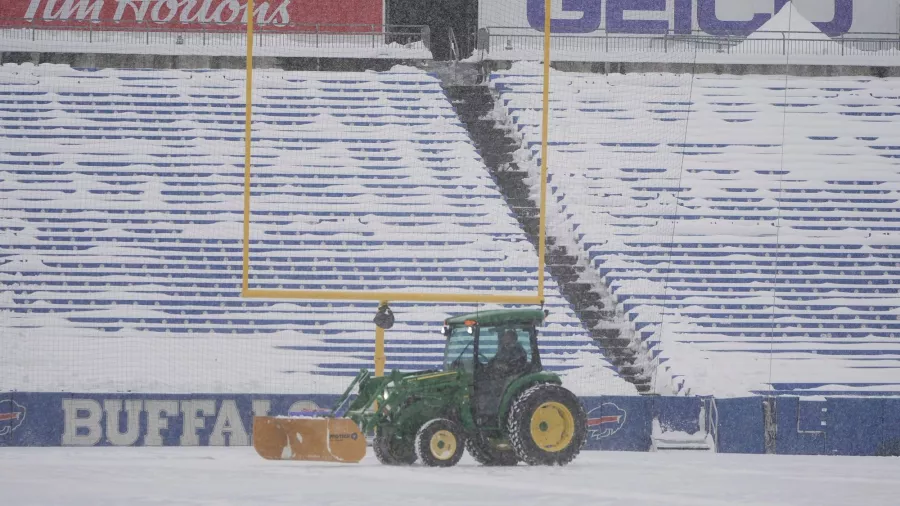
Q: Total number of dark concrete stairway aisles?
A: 1